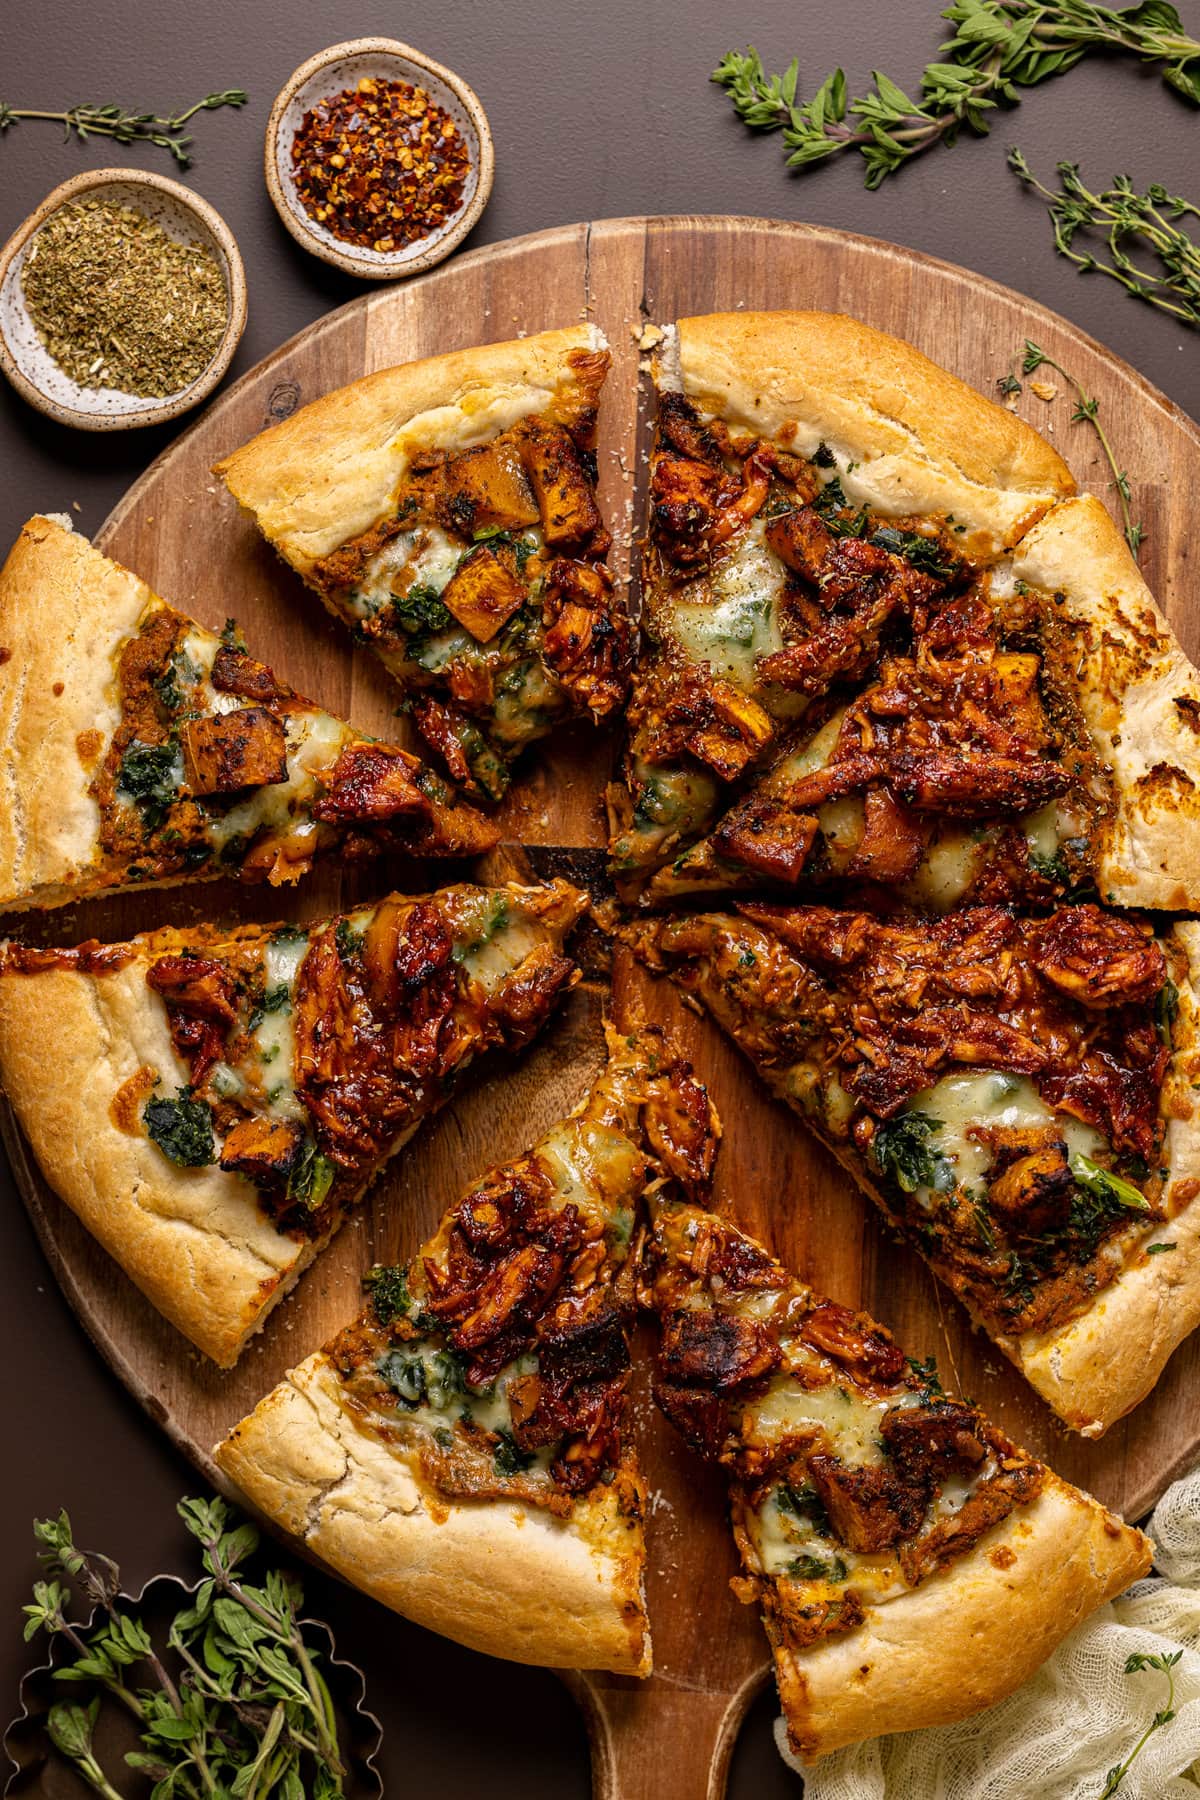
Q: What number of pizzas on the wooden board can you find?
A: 1